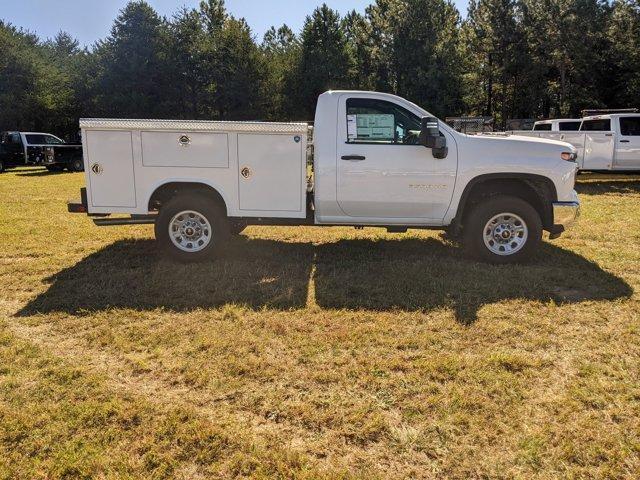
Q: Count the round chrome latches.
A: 3